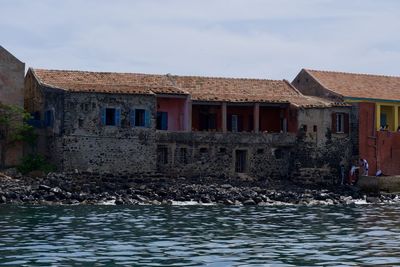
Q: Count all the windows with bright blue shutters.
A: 2